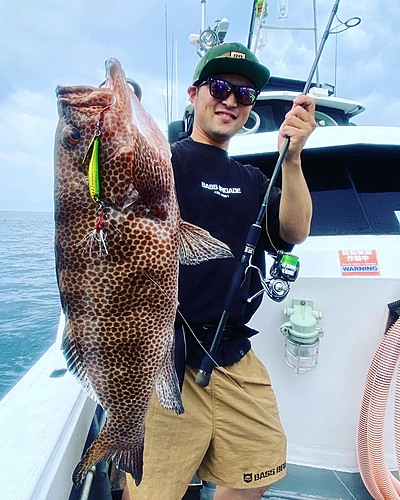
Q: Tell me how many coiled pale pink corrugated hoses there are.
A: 1